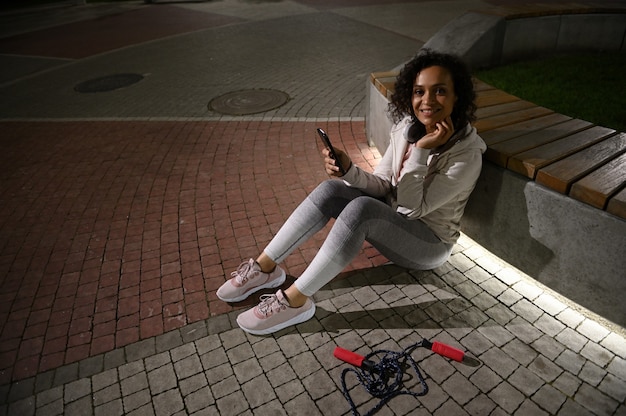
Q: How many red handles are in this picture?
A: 2